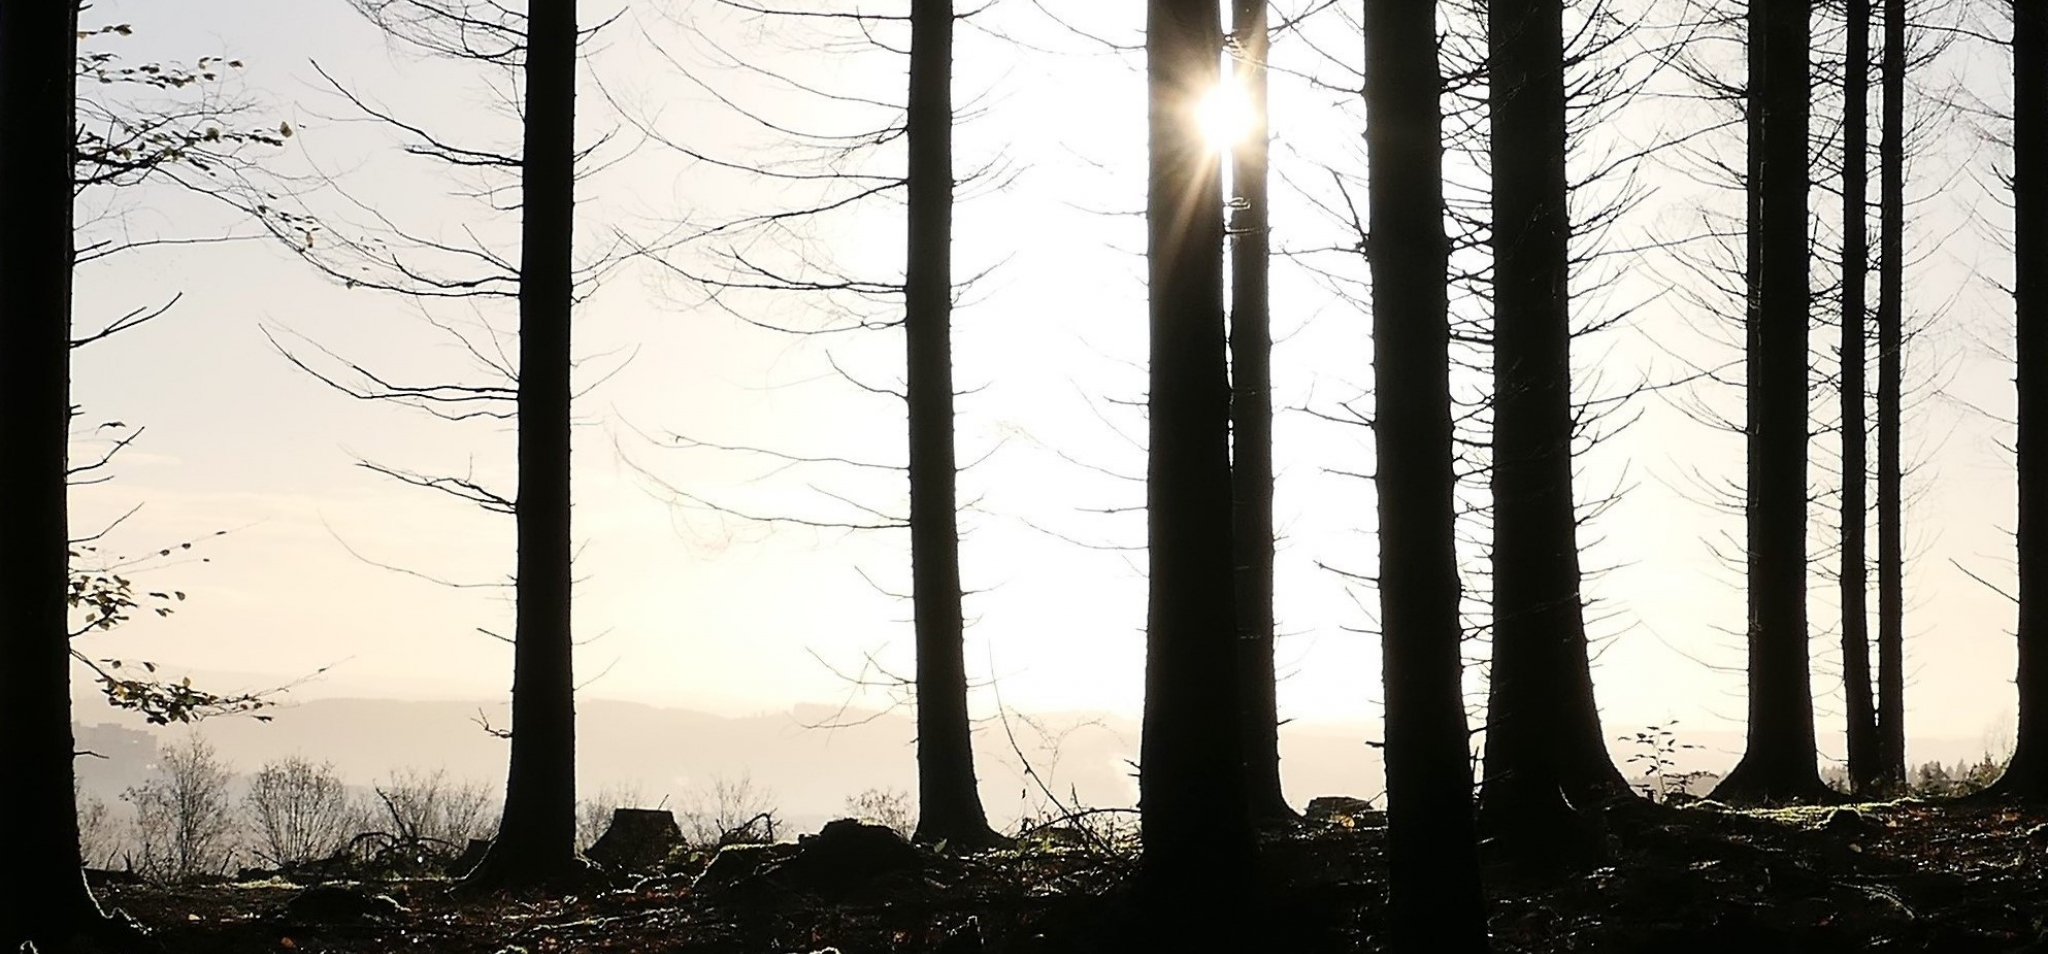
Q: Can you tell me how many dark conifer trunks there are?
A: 11